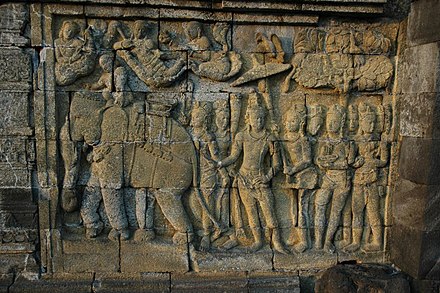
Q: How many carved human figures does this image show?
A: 12